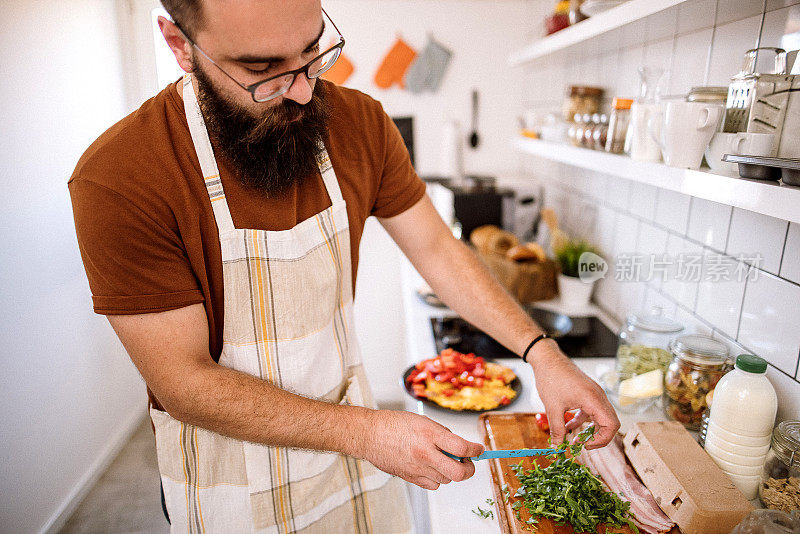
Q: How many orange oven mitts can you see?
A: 2